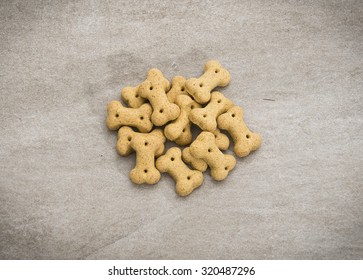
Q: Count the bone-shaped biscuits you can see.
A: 13